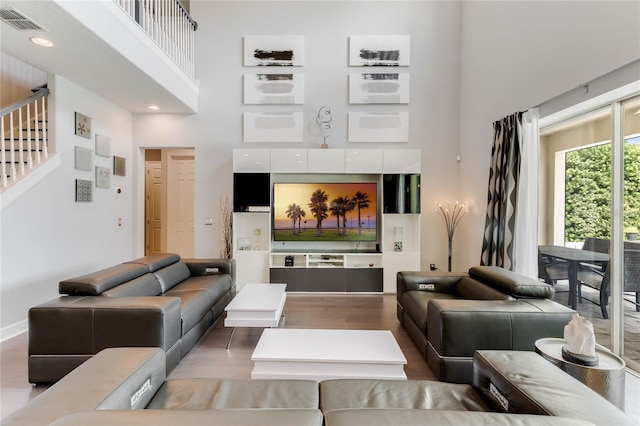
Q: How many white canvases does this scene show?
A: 6